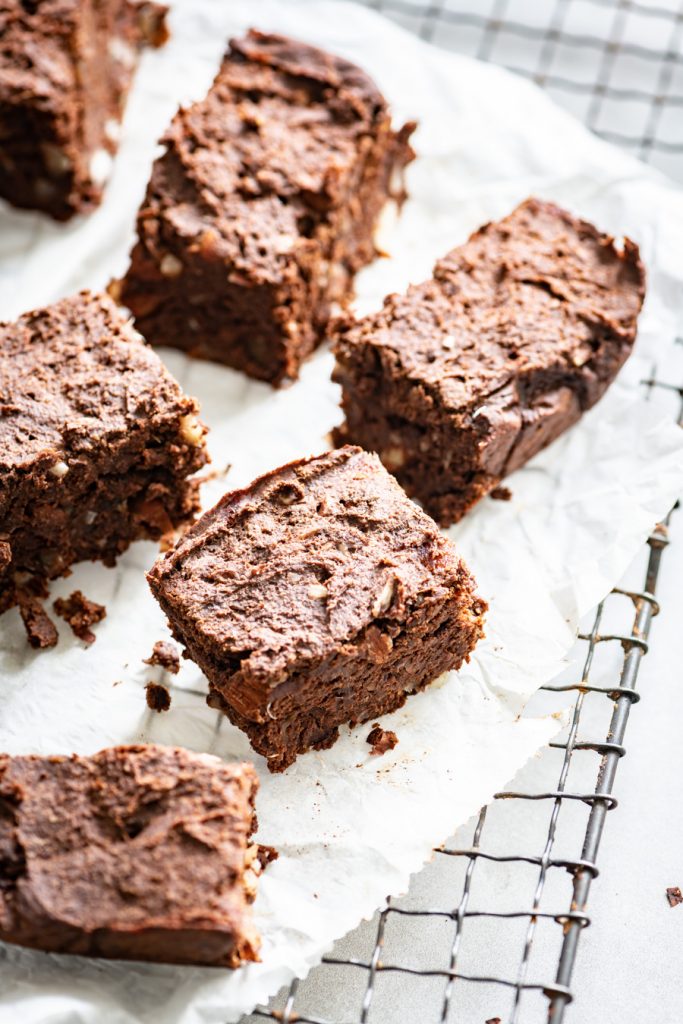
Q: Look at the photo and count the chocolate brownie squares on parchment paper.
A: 6